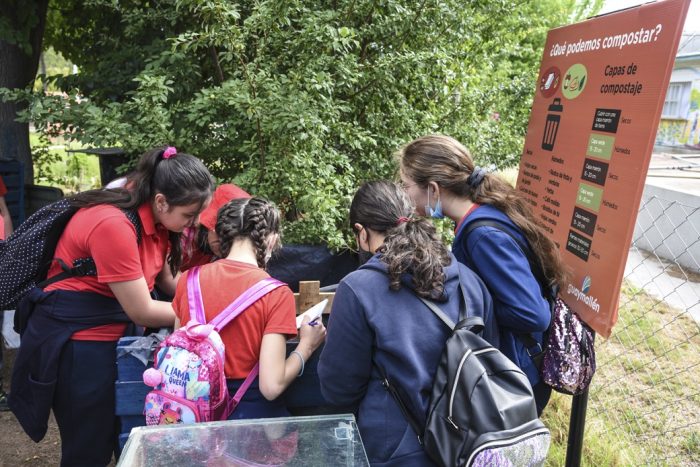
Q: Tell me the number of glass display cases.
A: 1